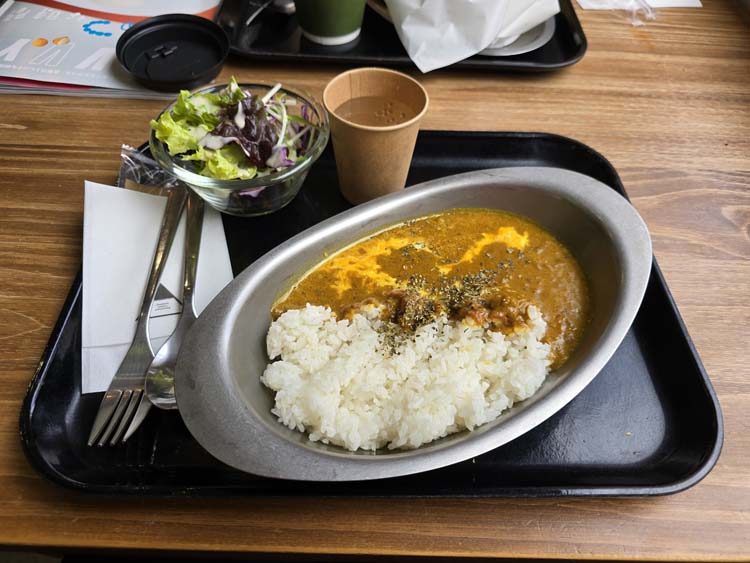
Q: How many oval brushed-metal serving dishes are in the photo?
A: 1